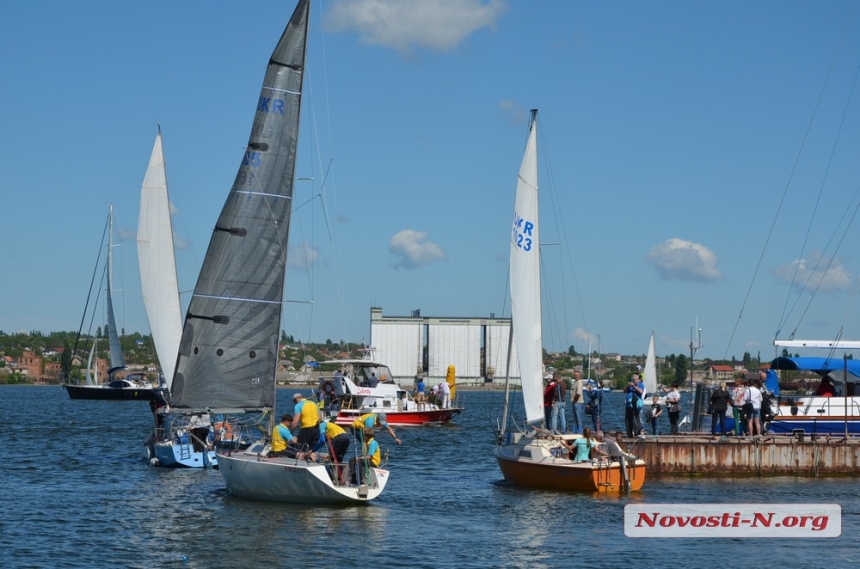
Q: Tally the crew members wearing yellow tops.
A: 5